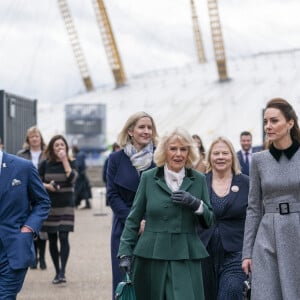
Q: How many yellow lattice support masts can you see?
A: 4